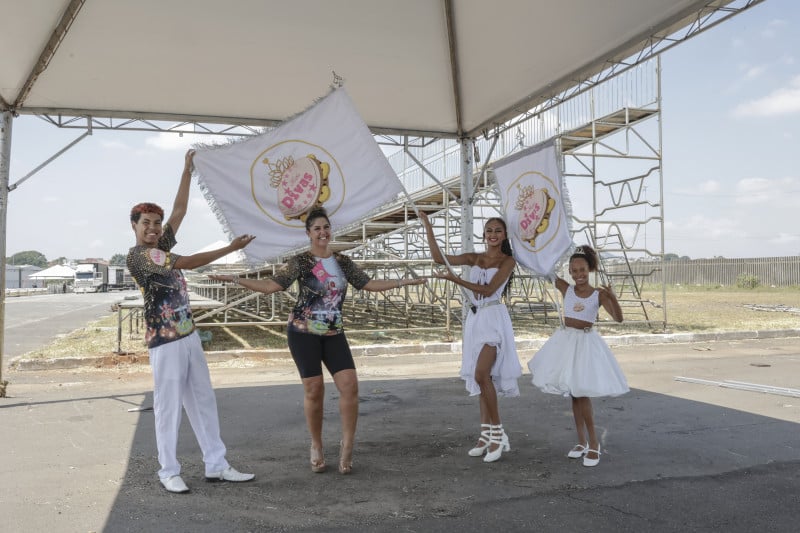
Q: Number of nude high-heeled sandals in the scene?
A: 2